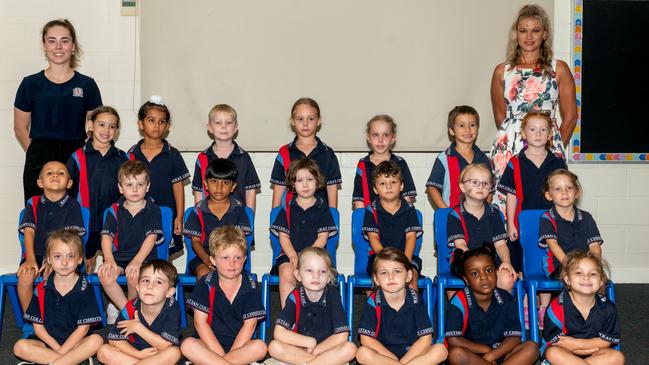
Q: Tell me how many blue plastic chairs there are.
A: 7